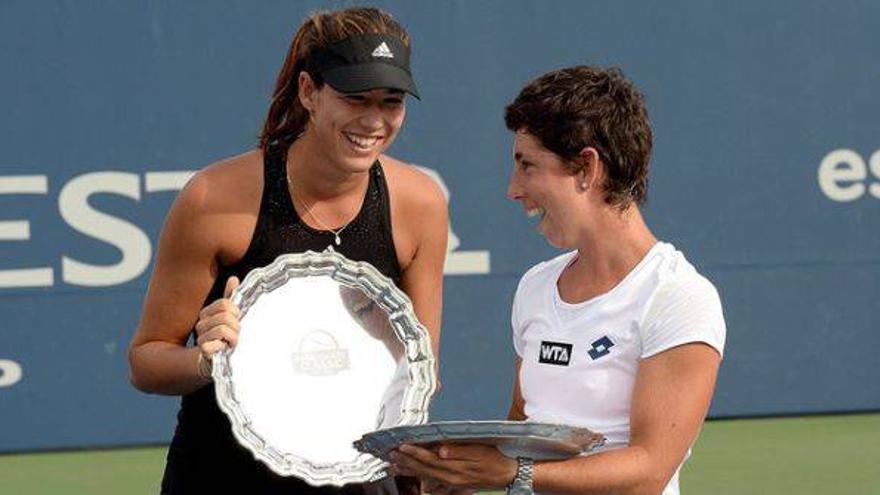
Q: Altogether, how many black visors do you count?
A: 1